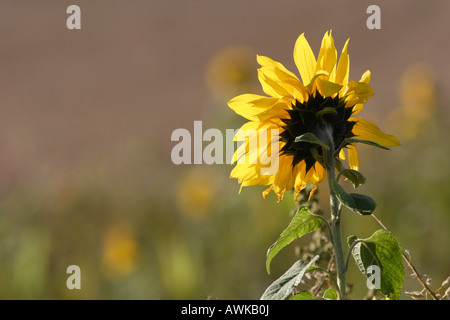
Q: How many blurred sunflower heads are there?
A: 4